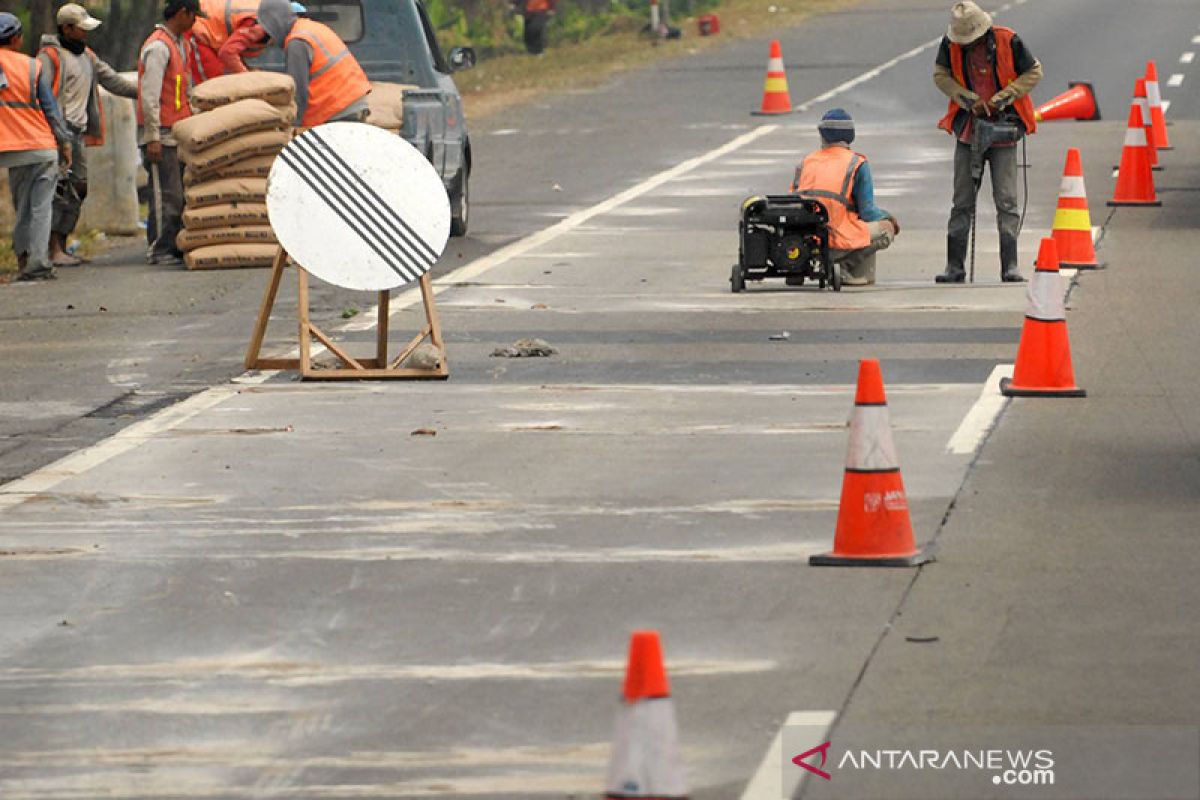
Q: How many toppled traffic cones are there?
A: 1